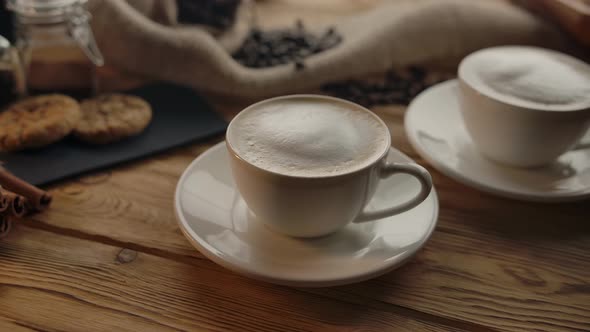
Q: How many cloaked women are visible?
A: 0